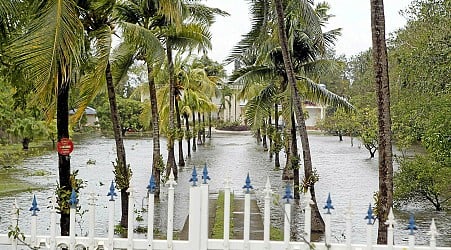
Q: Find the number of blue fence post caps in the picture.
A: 11